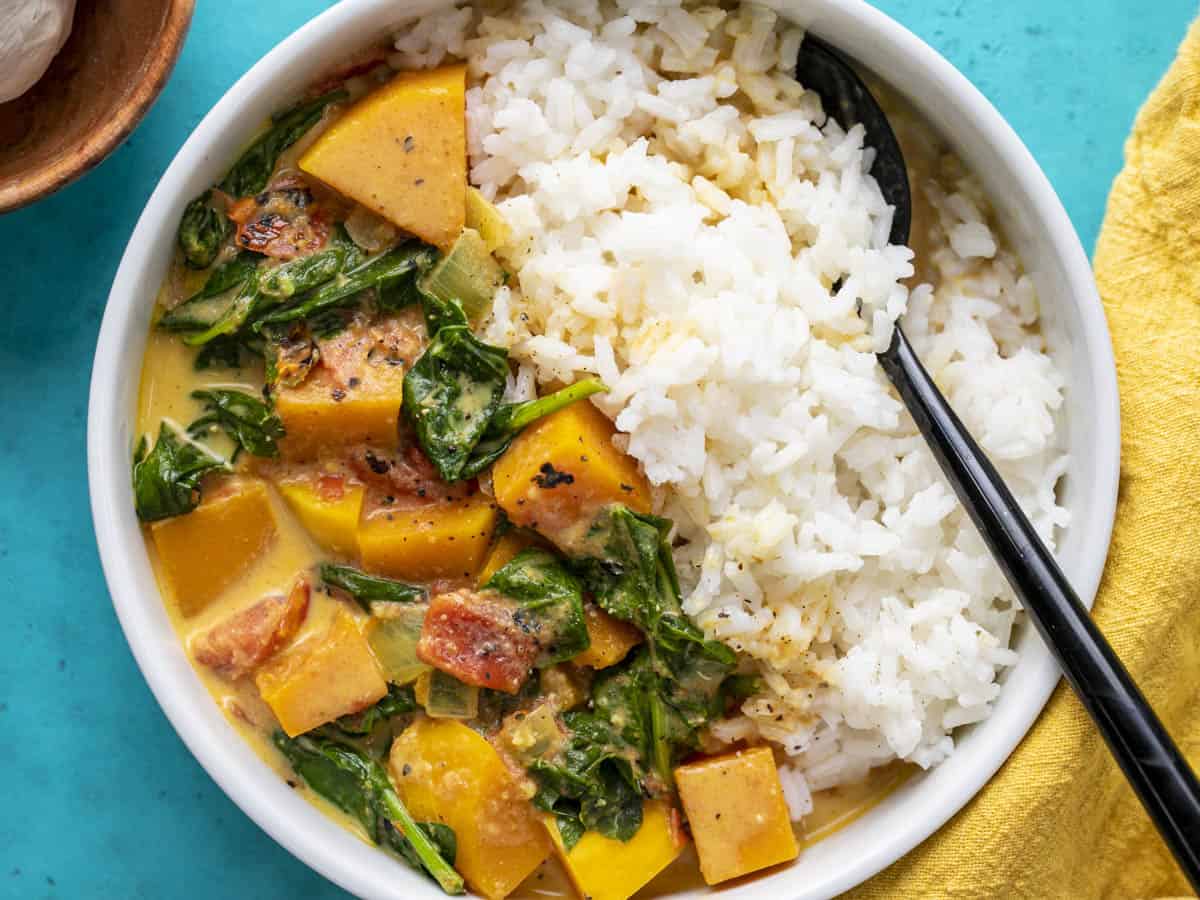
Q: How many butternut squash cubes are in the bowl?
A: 12